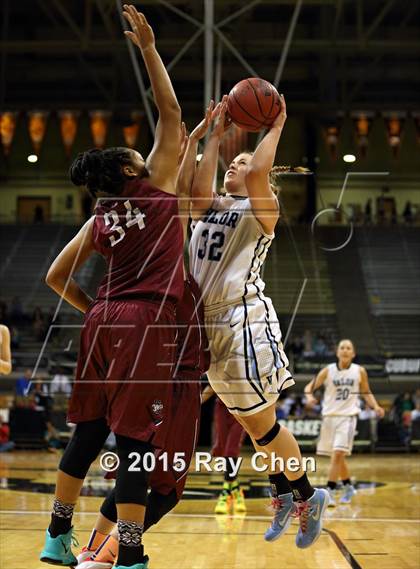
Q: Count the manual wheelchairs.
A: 0